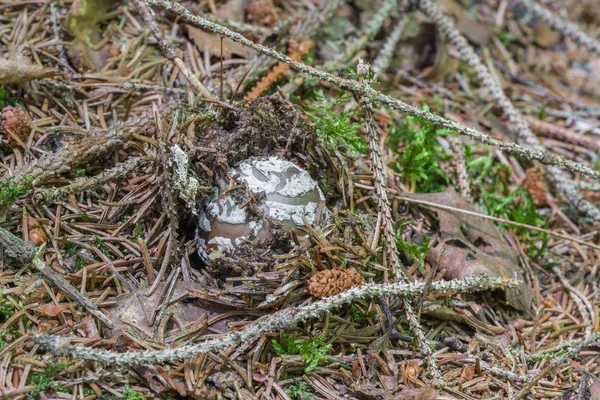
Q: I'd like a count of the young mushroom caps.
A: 1